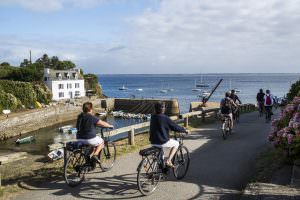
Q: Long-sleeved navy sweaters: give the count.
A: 1